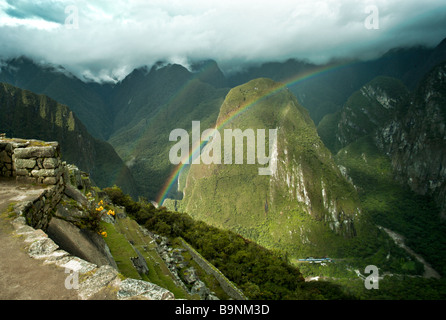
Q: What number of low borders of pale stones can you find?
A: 1